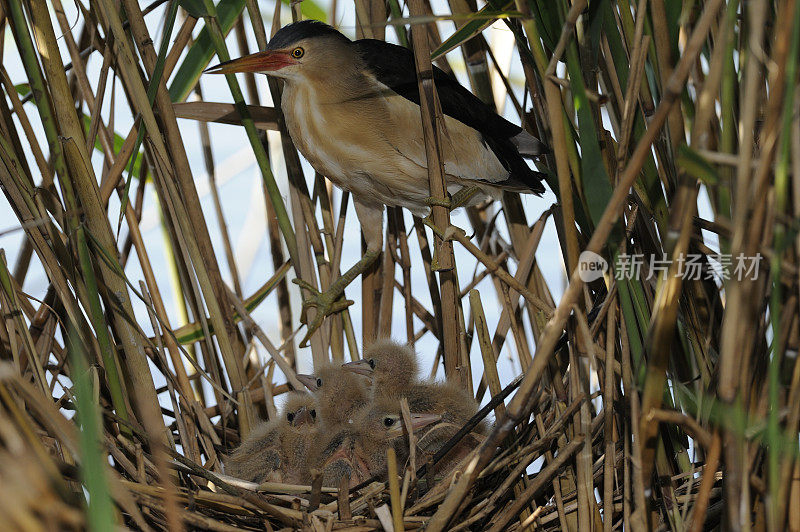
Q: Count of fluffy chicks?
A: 4